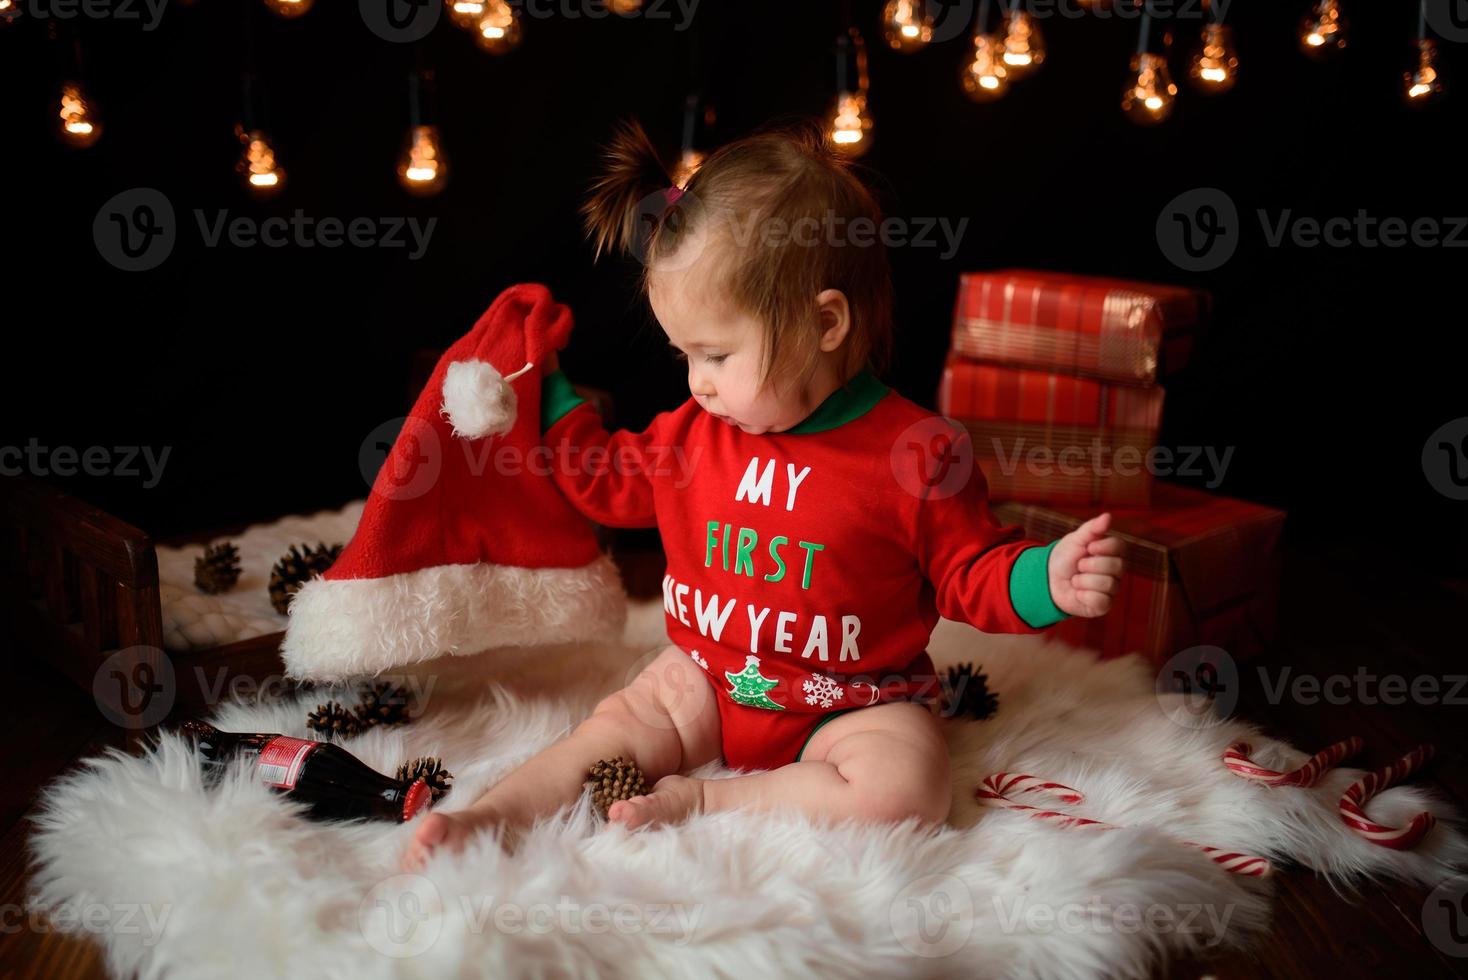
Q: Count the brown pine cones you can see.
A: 7